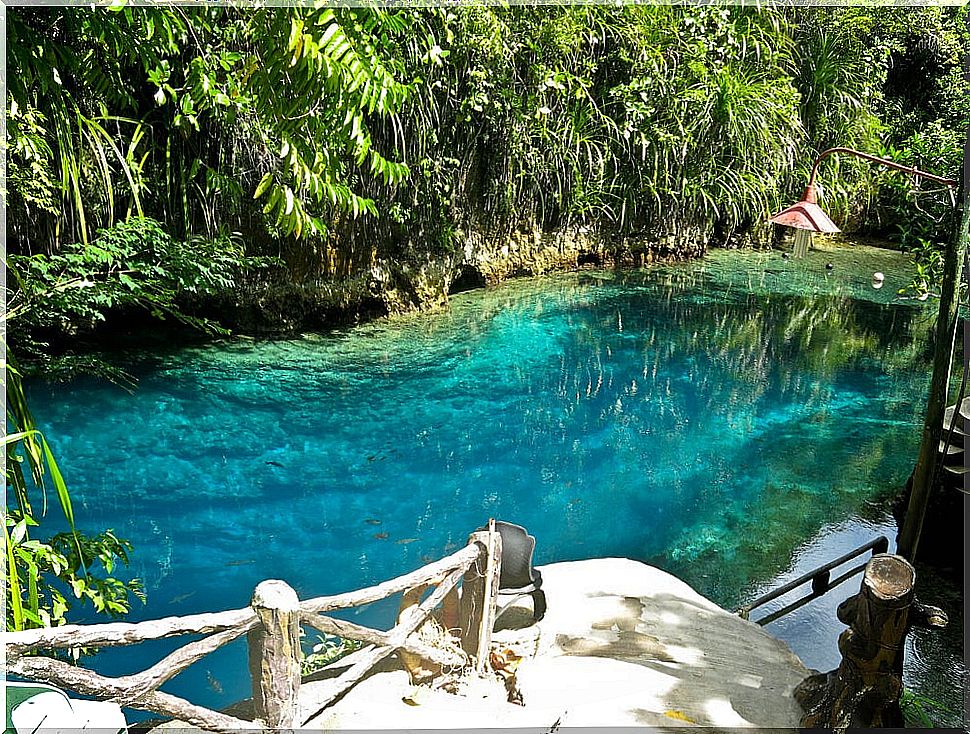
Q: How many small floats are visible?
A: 3